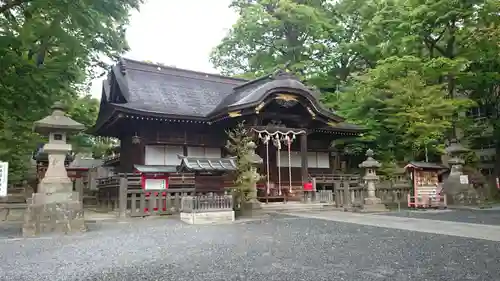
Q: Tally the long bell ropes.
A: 3